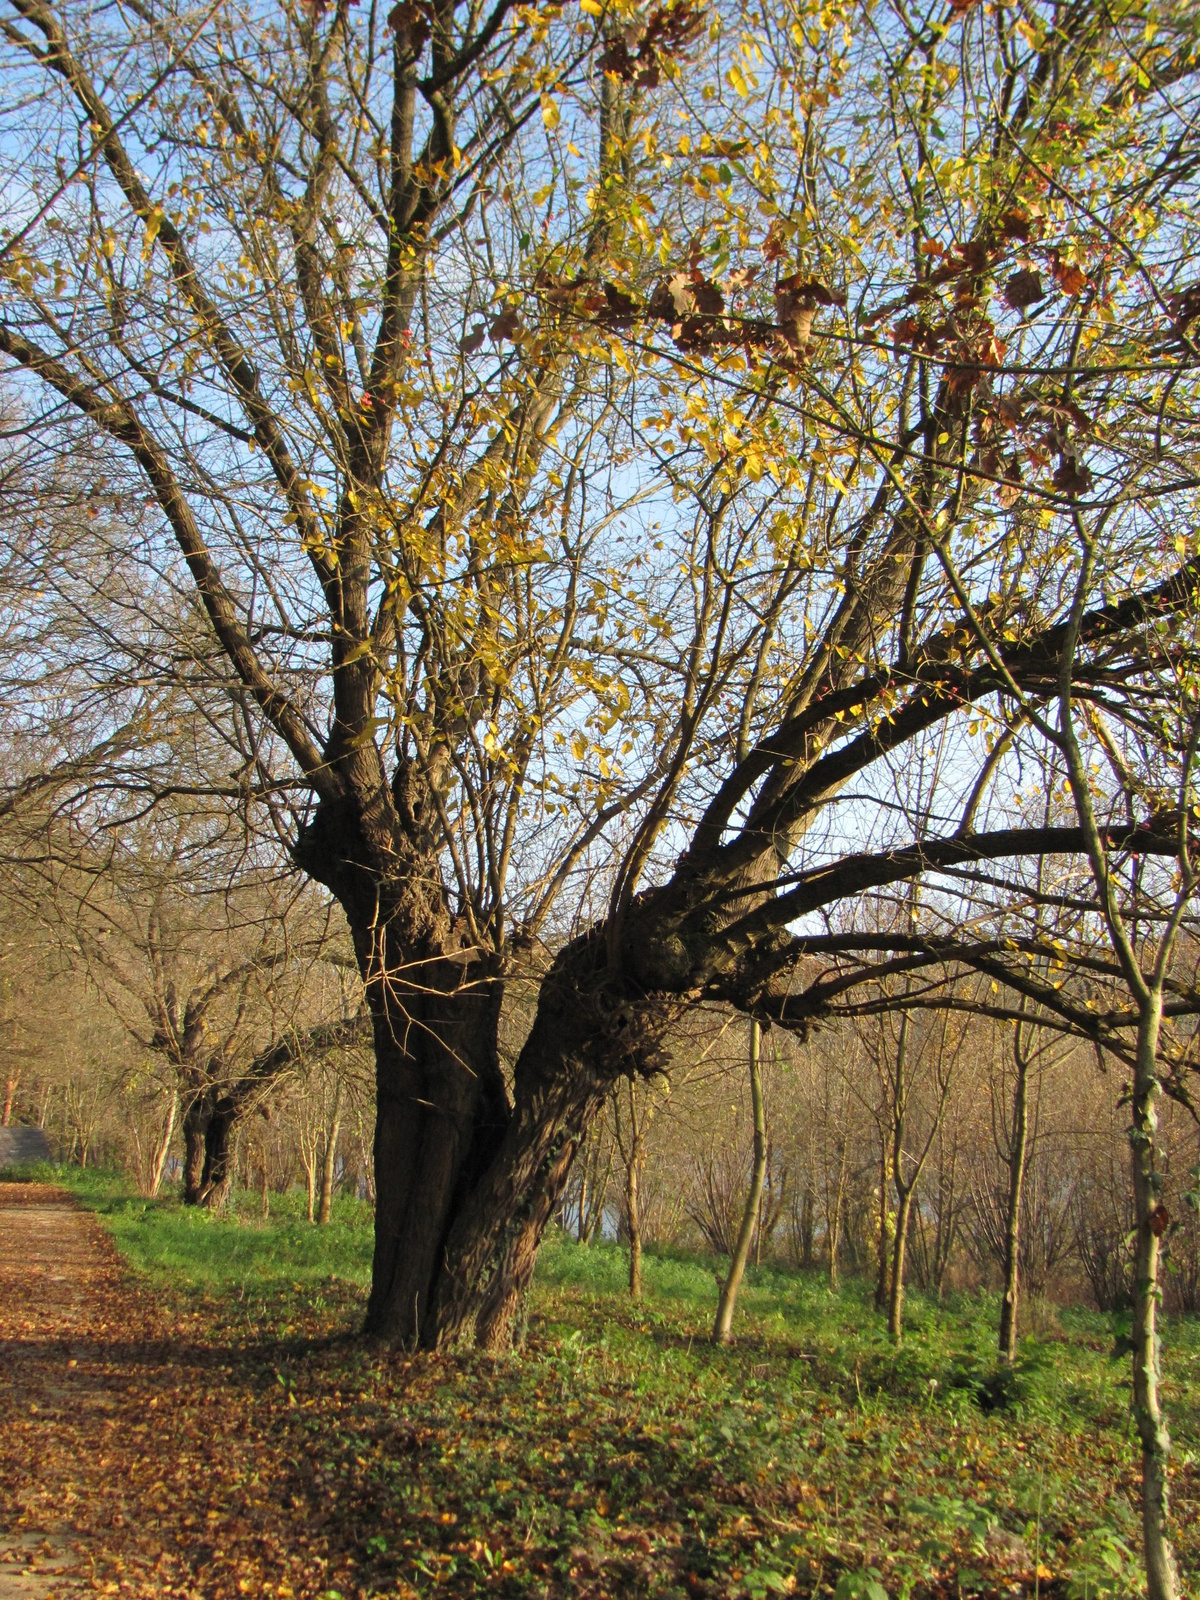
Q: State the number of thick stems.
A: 2